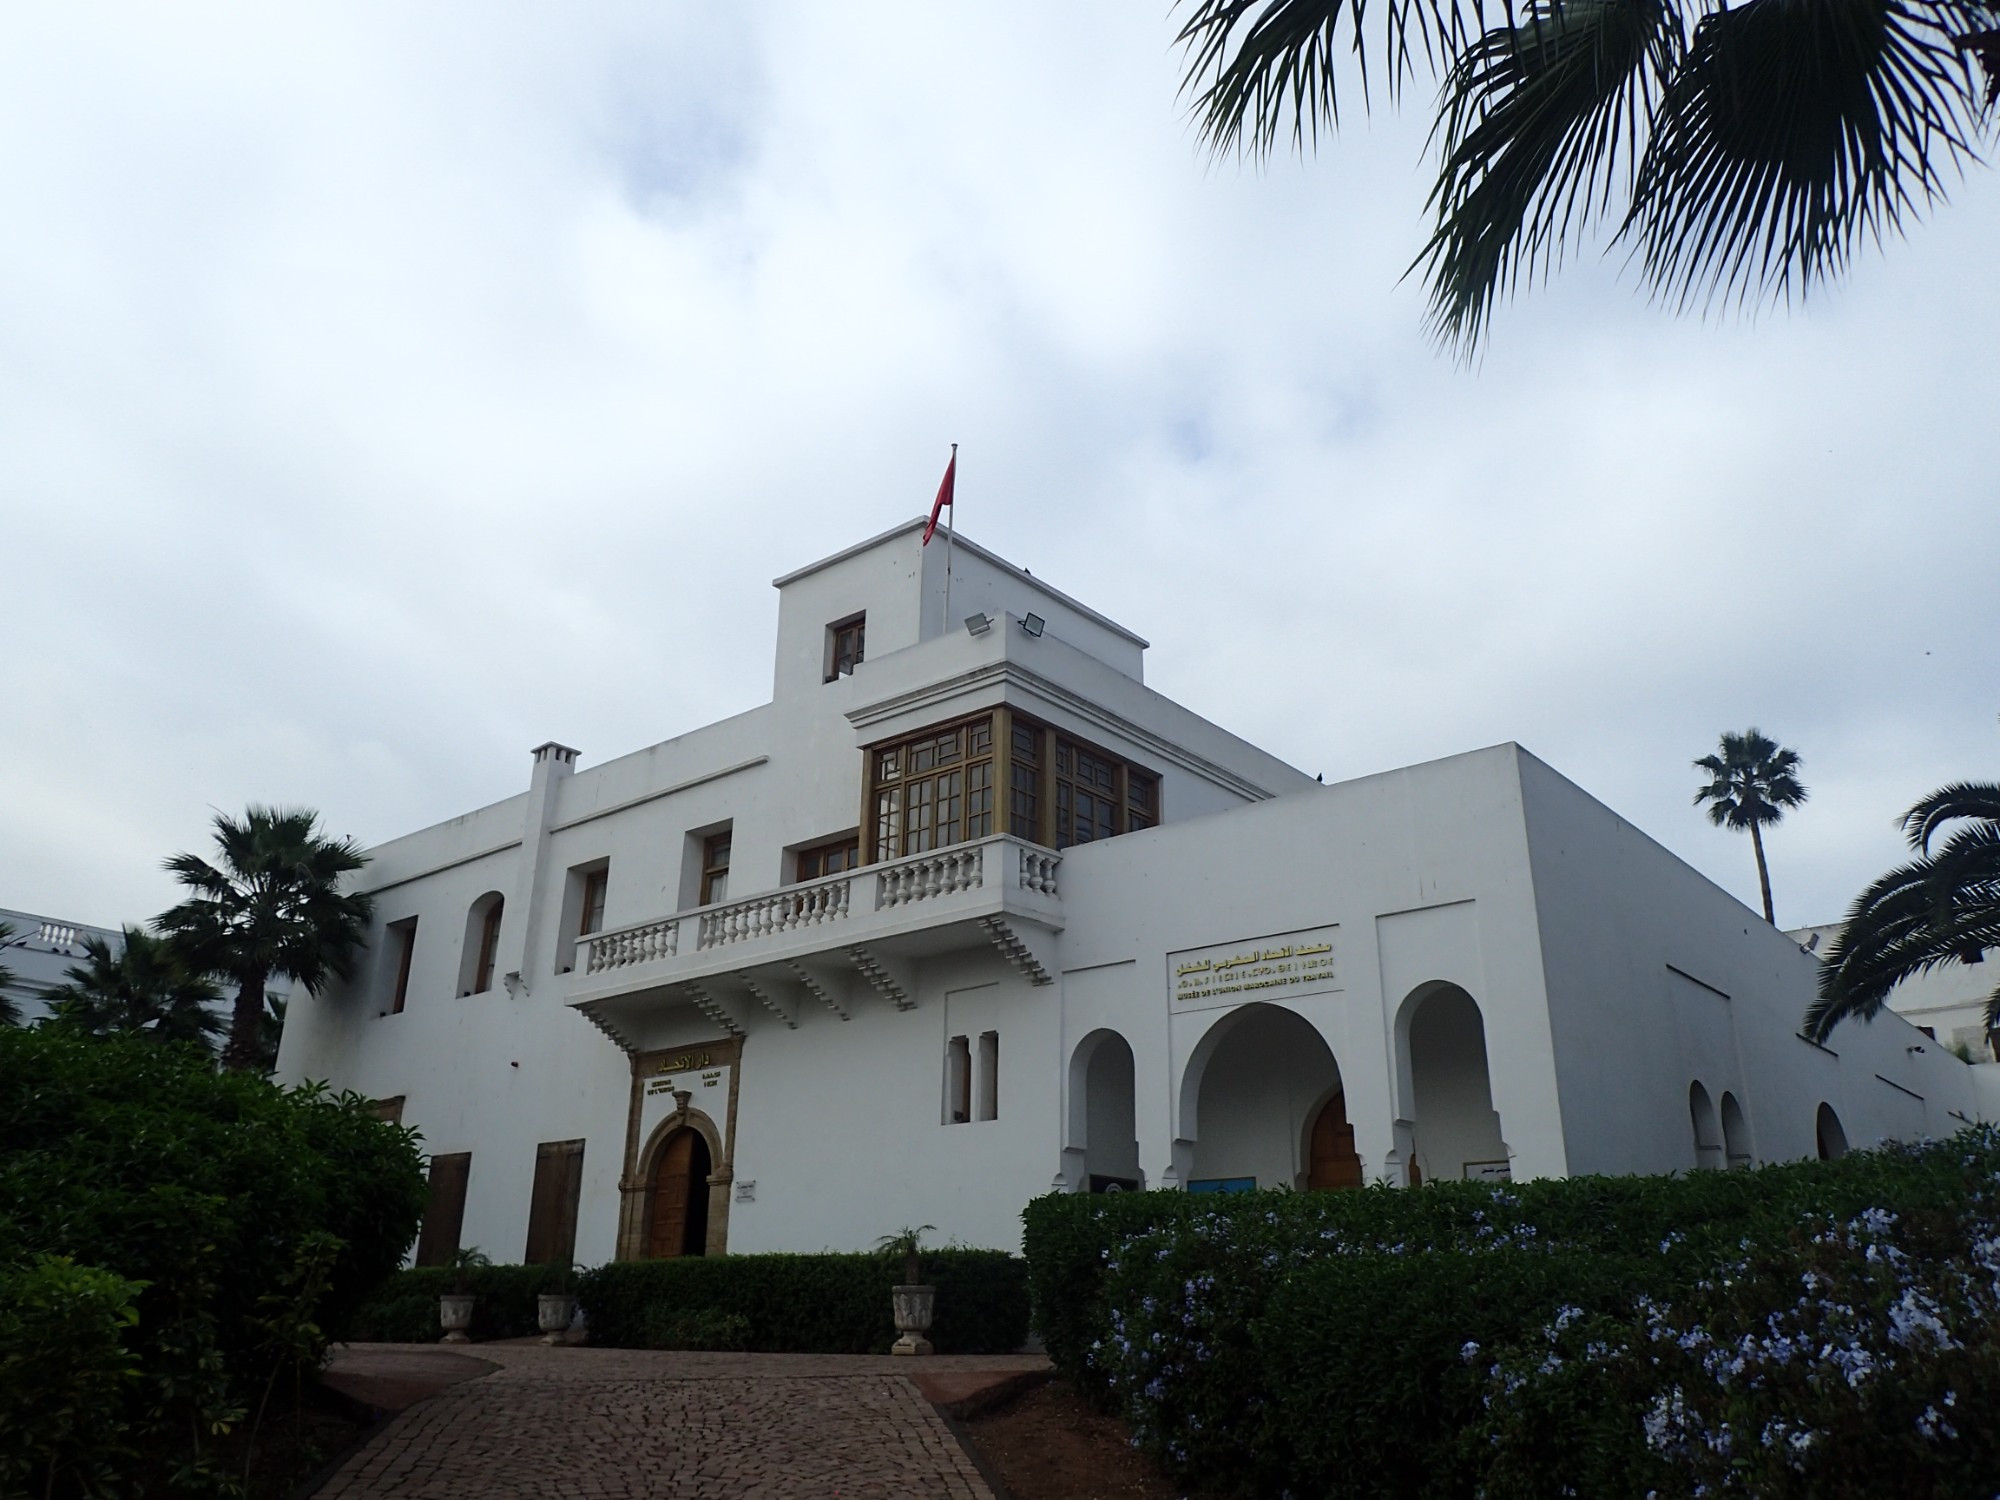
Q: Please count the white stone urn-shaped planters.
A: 3